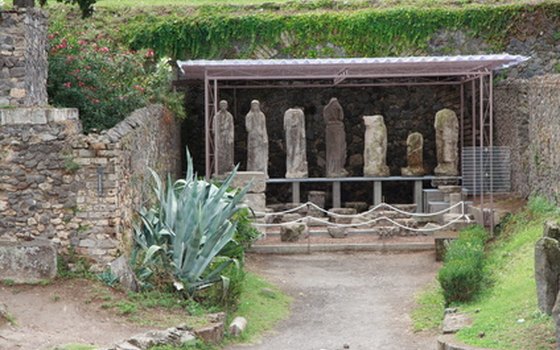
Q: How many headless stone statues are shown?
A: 4